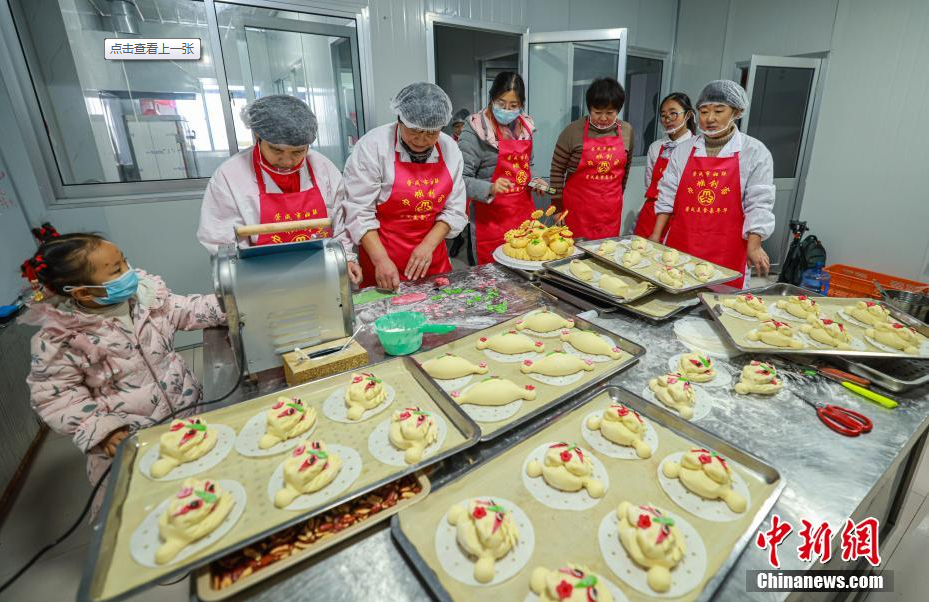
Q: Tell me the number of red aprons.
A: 6